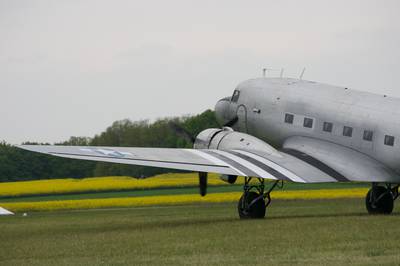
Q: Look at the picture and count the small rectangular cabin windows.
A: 6